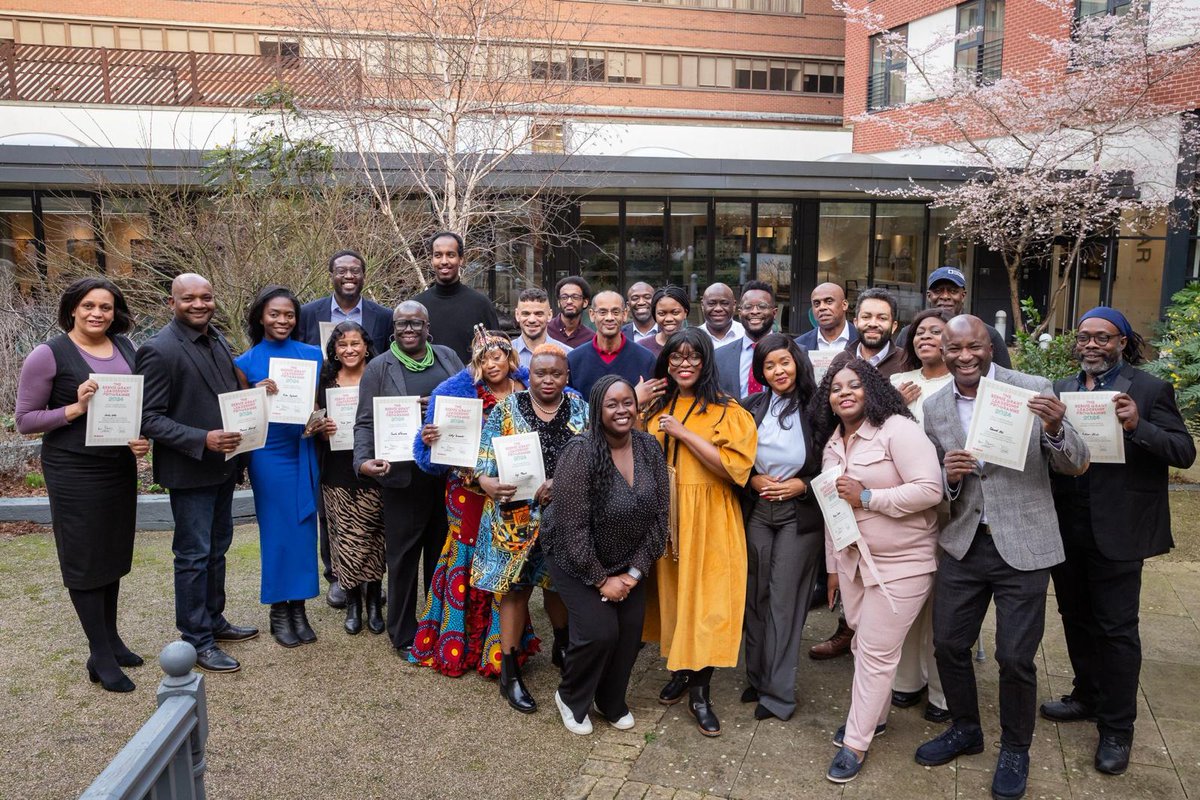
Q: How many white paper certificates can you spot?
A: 12